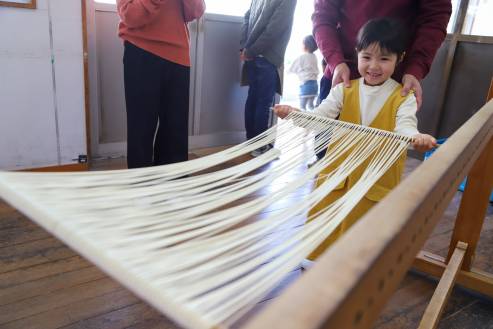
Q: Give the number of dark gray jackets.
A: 1